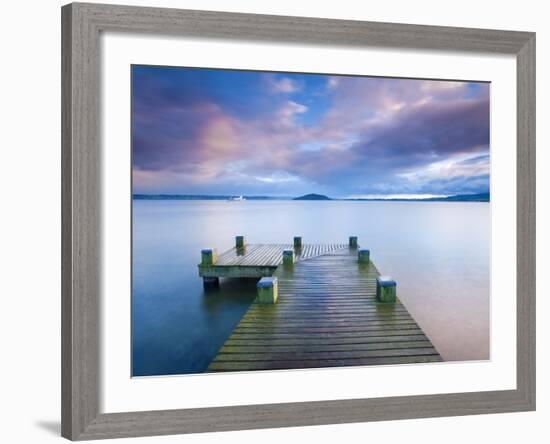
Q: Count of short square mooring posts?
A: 8